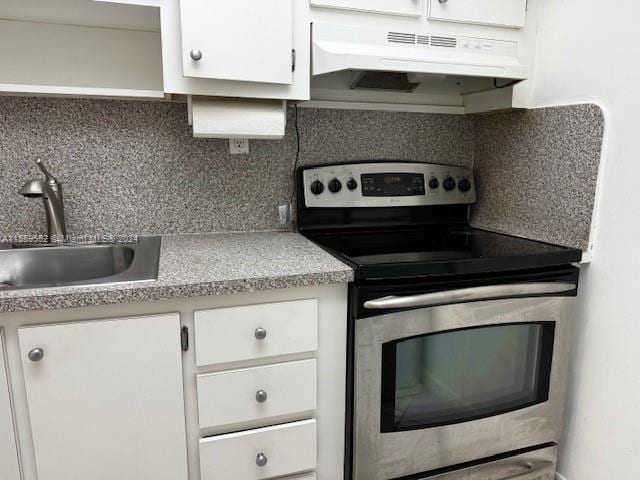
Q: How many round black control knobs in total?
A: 6